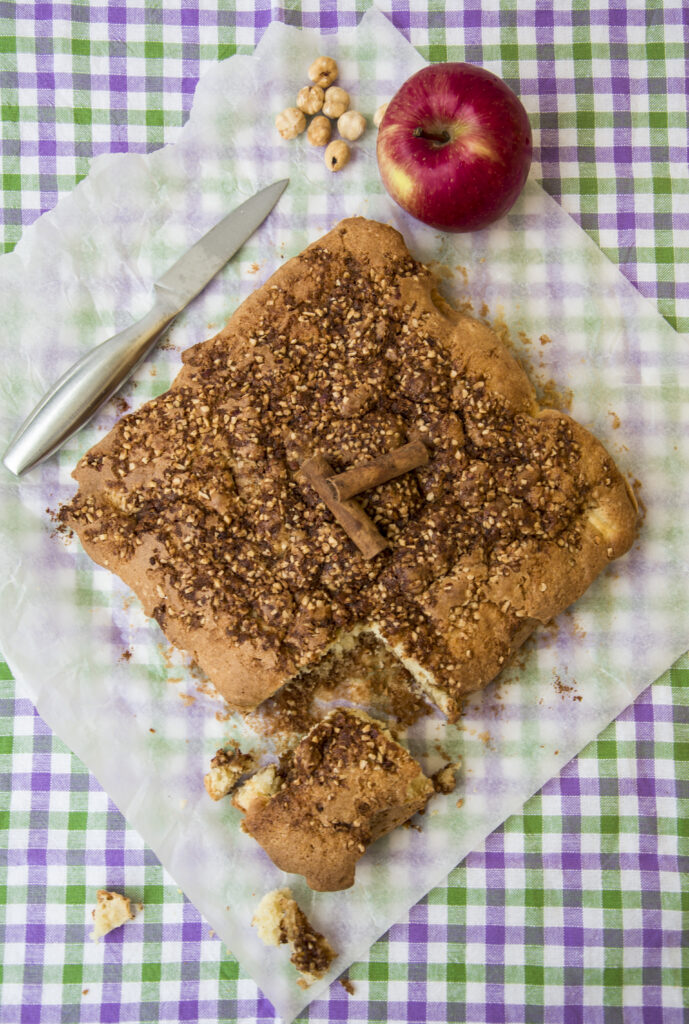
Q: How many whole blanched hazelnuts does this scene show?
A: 8